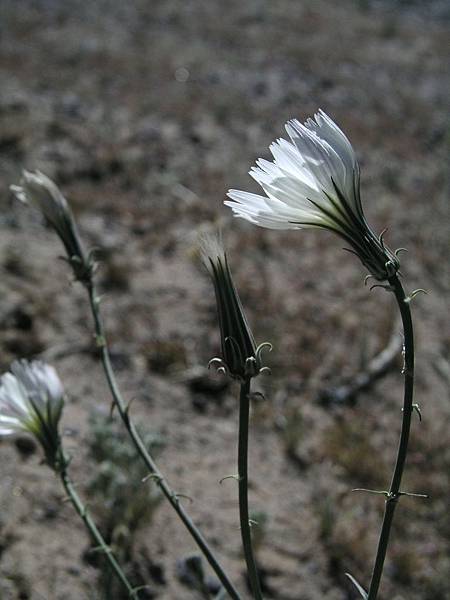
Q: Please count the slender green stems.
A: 4